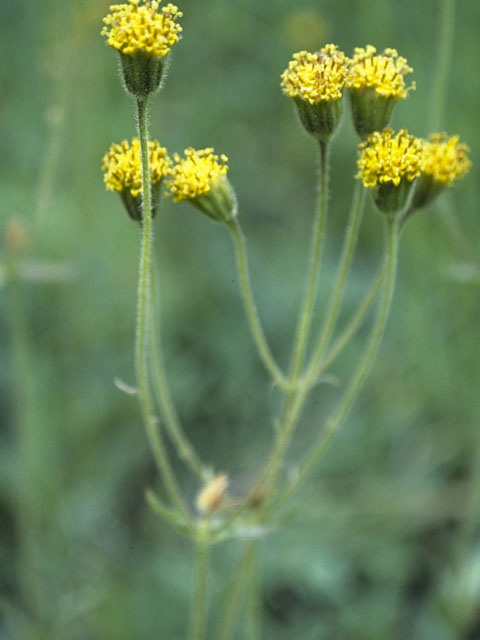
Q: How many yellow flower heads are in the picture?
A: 7